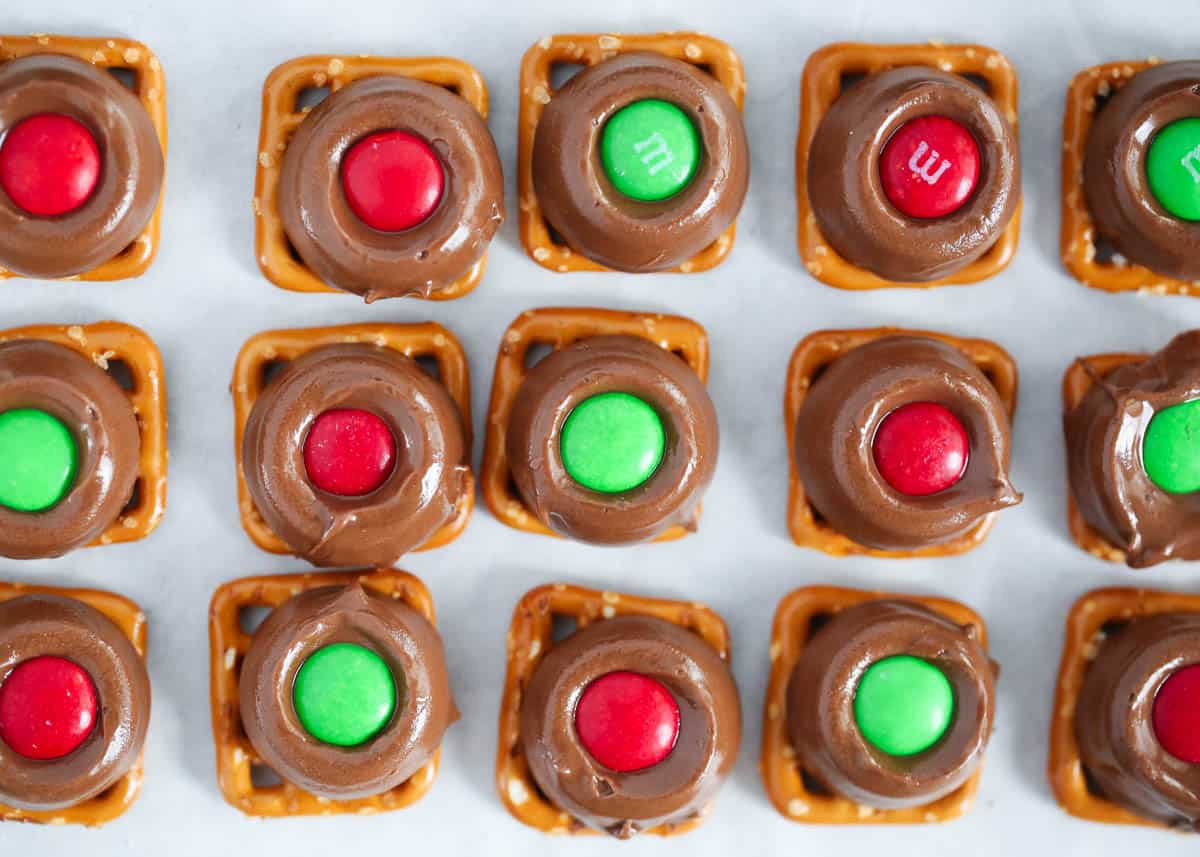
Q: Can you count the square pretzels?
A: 15